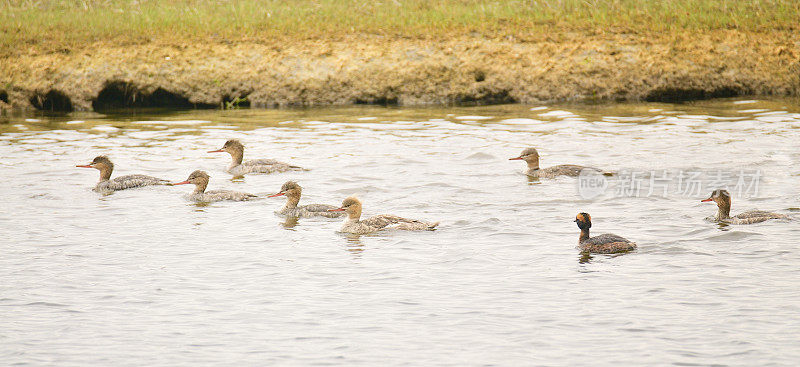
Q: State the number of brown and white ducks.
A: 7